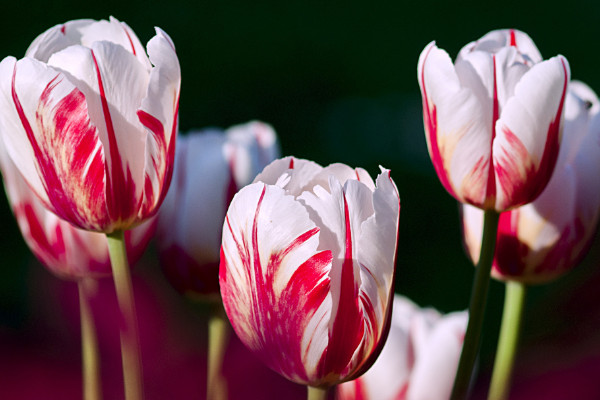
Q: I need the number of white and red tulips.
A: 7